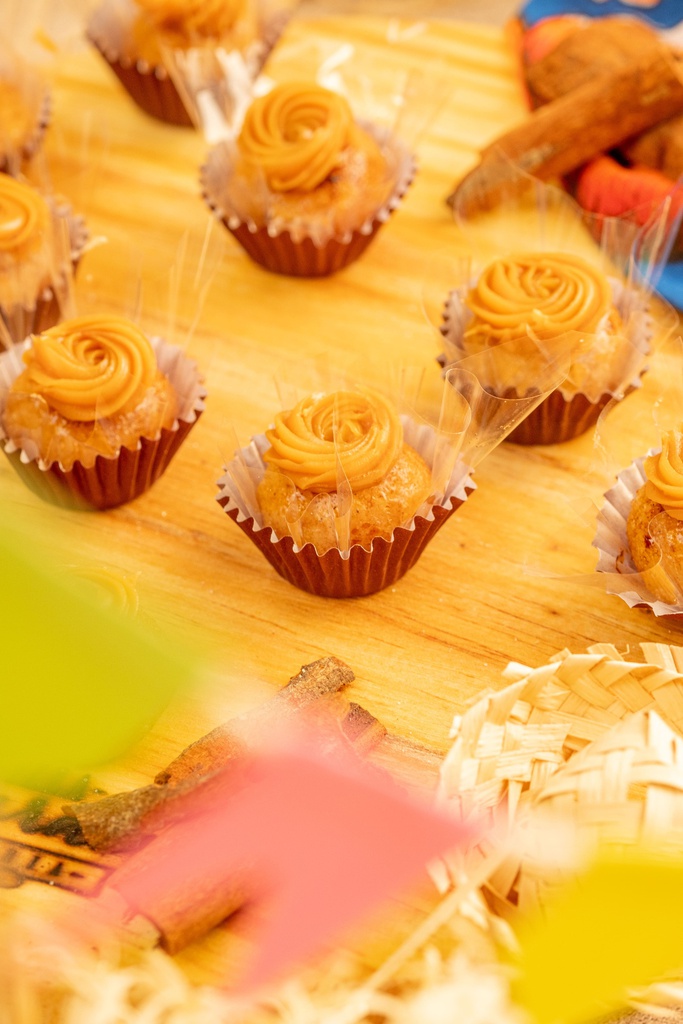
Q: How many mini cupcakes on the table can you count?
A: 8